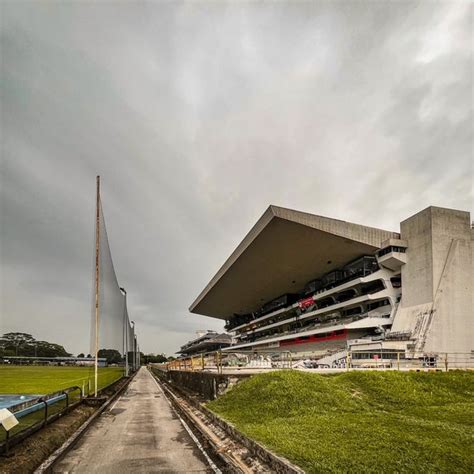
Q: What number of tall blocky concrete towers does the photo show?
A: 1